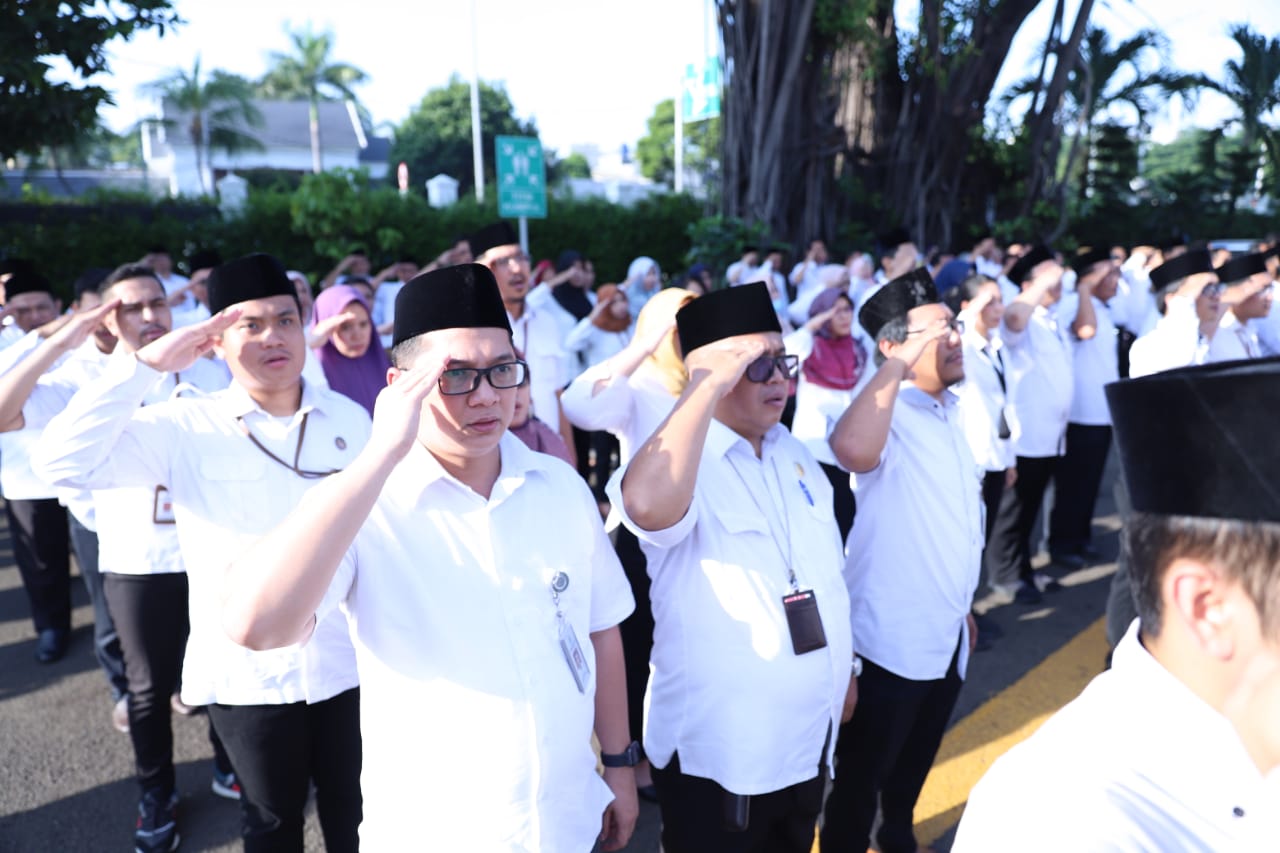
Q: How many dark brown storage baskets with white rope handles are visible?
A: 0